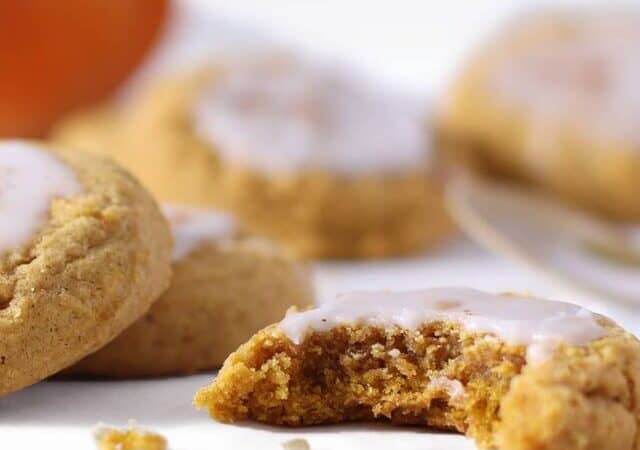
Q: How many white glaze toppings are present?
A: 5